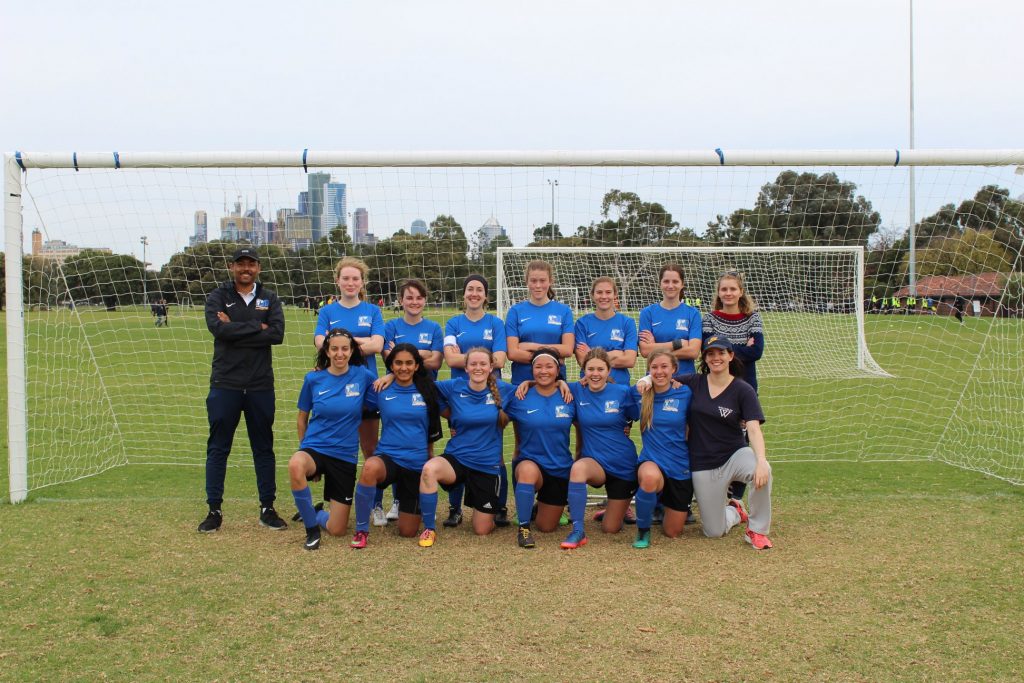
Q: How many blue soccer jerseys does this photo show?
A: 12